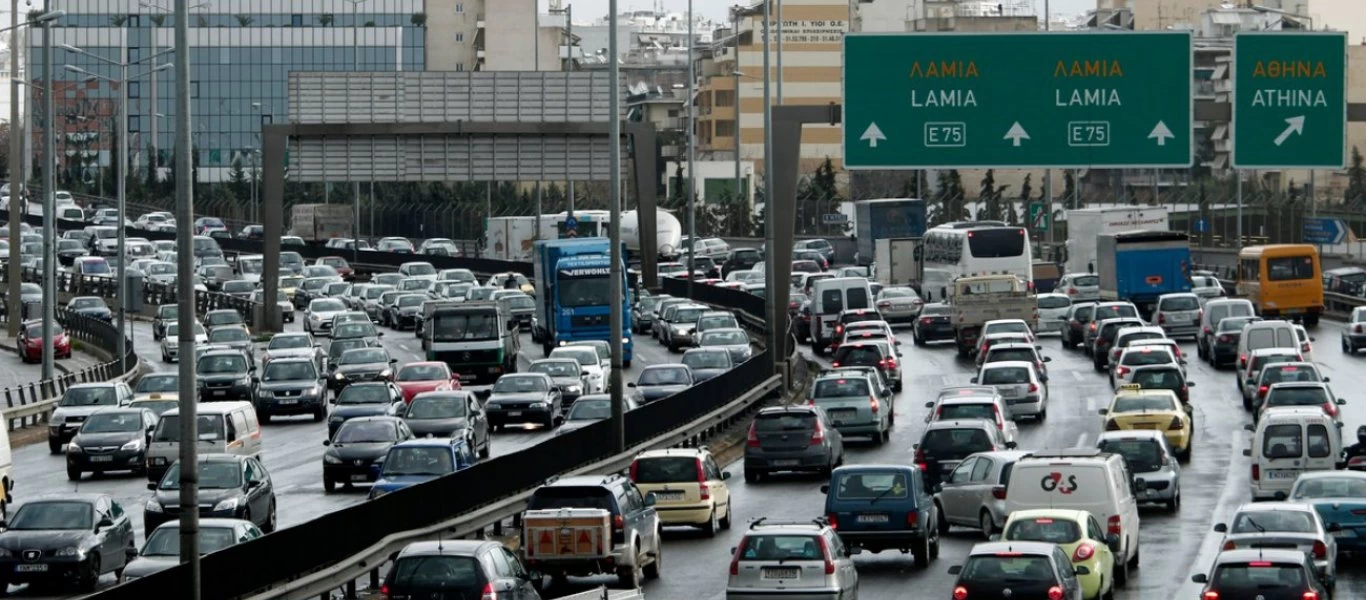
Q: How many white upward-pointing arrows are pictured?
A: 3